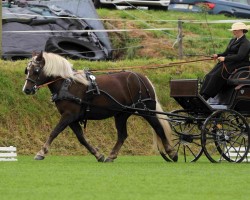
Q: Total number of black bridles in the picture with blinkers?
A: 1